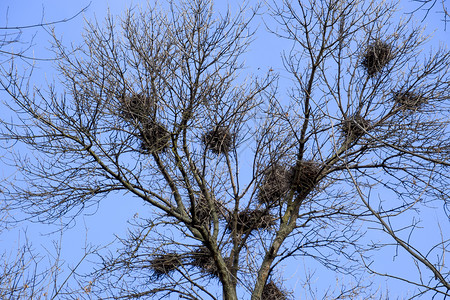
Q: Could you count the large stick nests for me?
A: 13